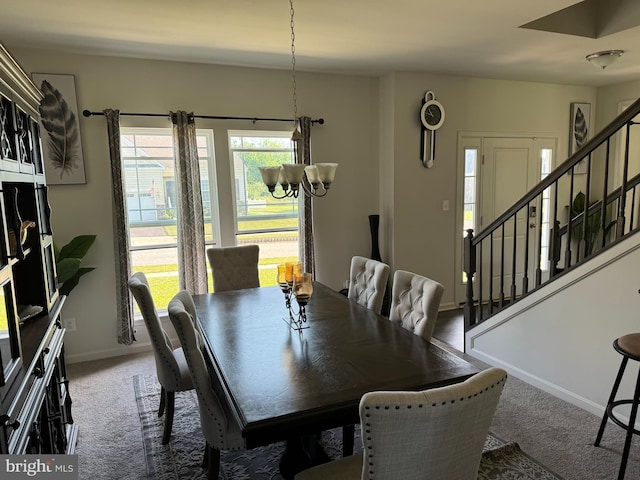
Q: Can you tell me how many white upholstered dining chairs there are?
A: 6